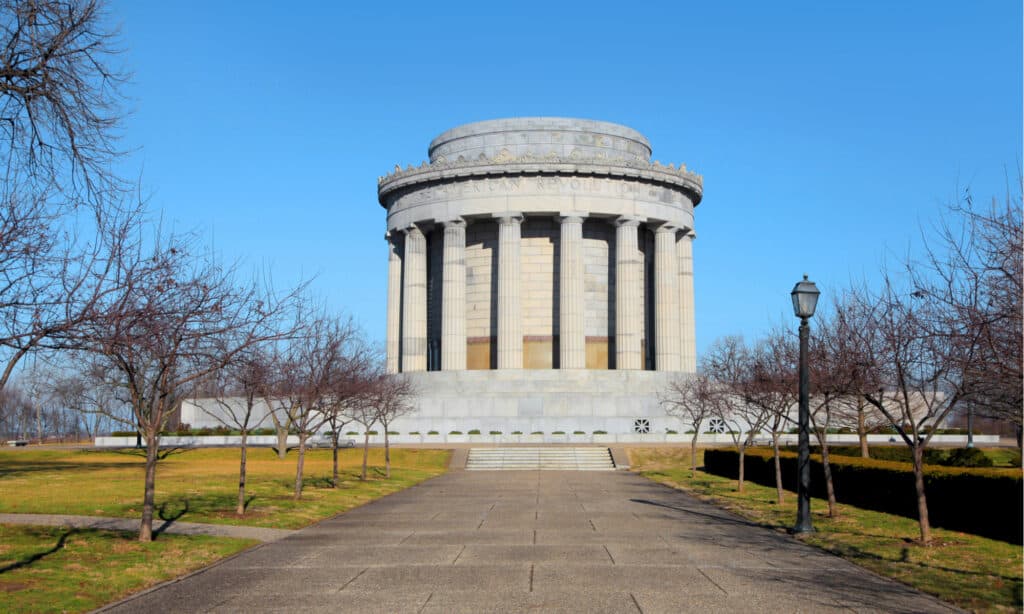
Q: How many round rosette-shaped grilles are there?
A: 2